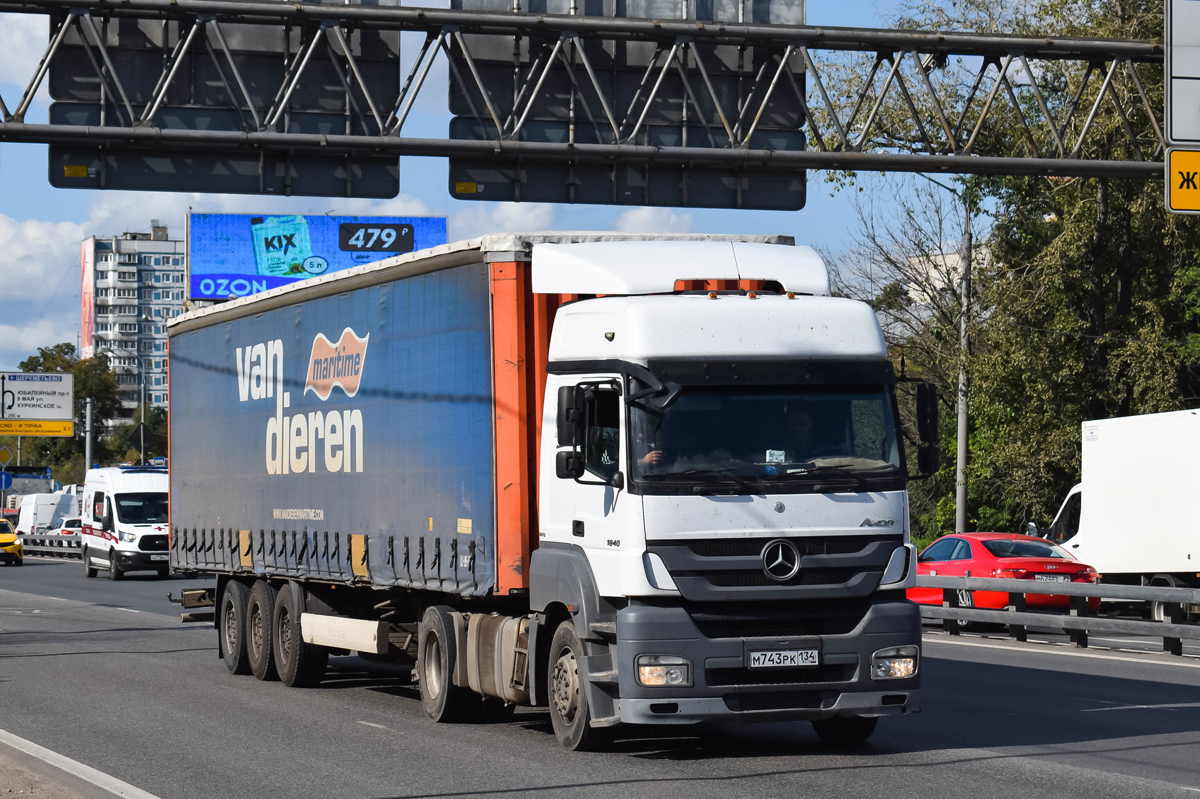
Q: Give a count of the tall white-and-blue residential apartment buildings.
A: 1